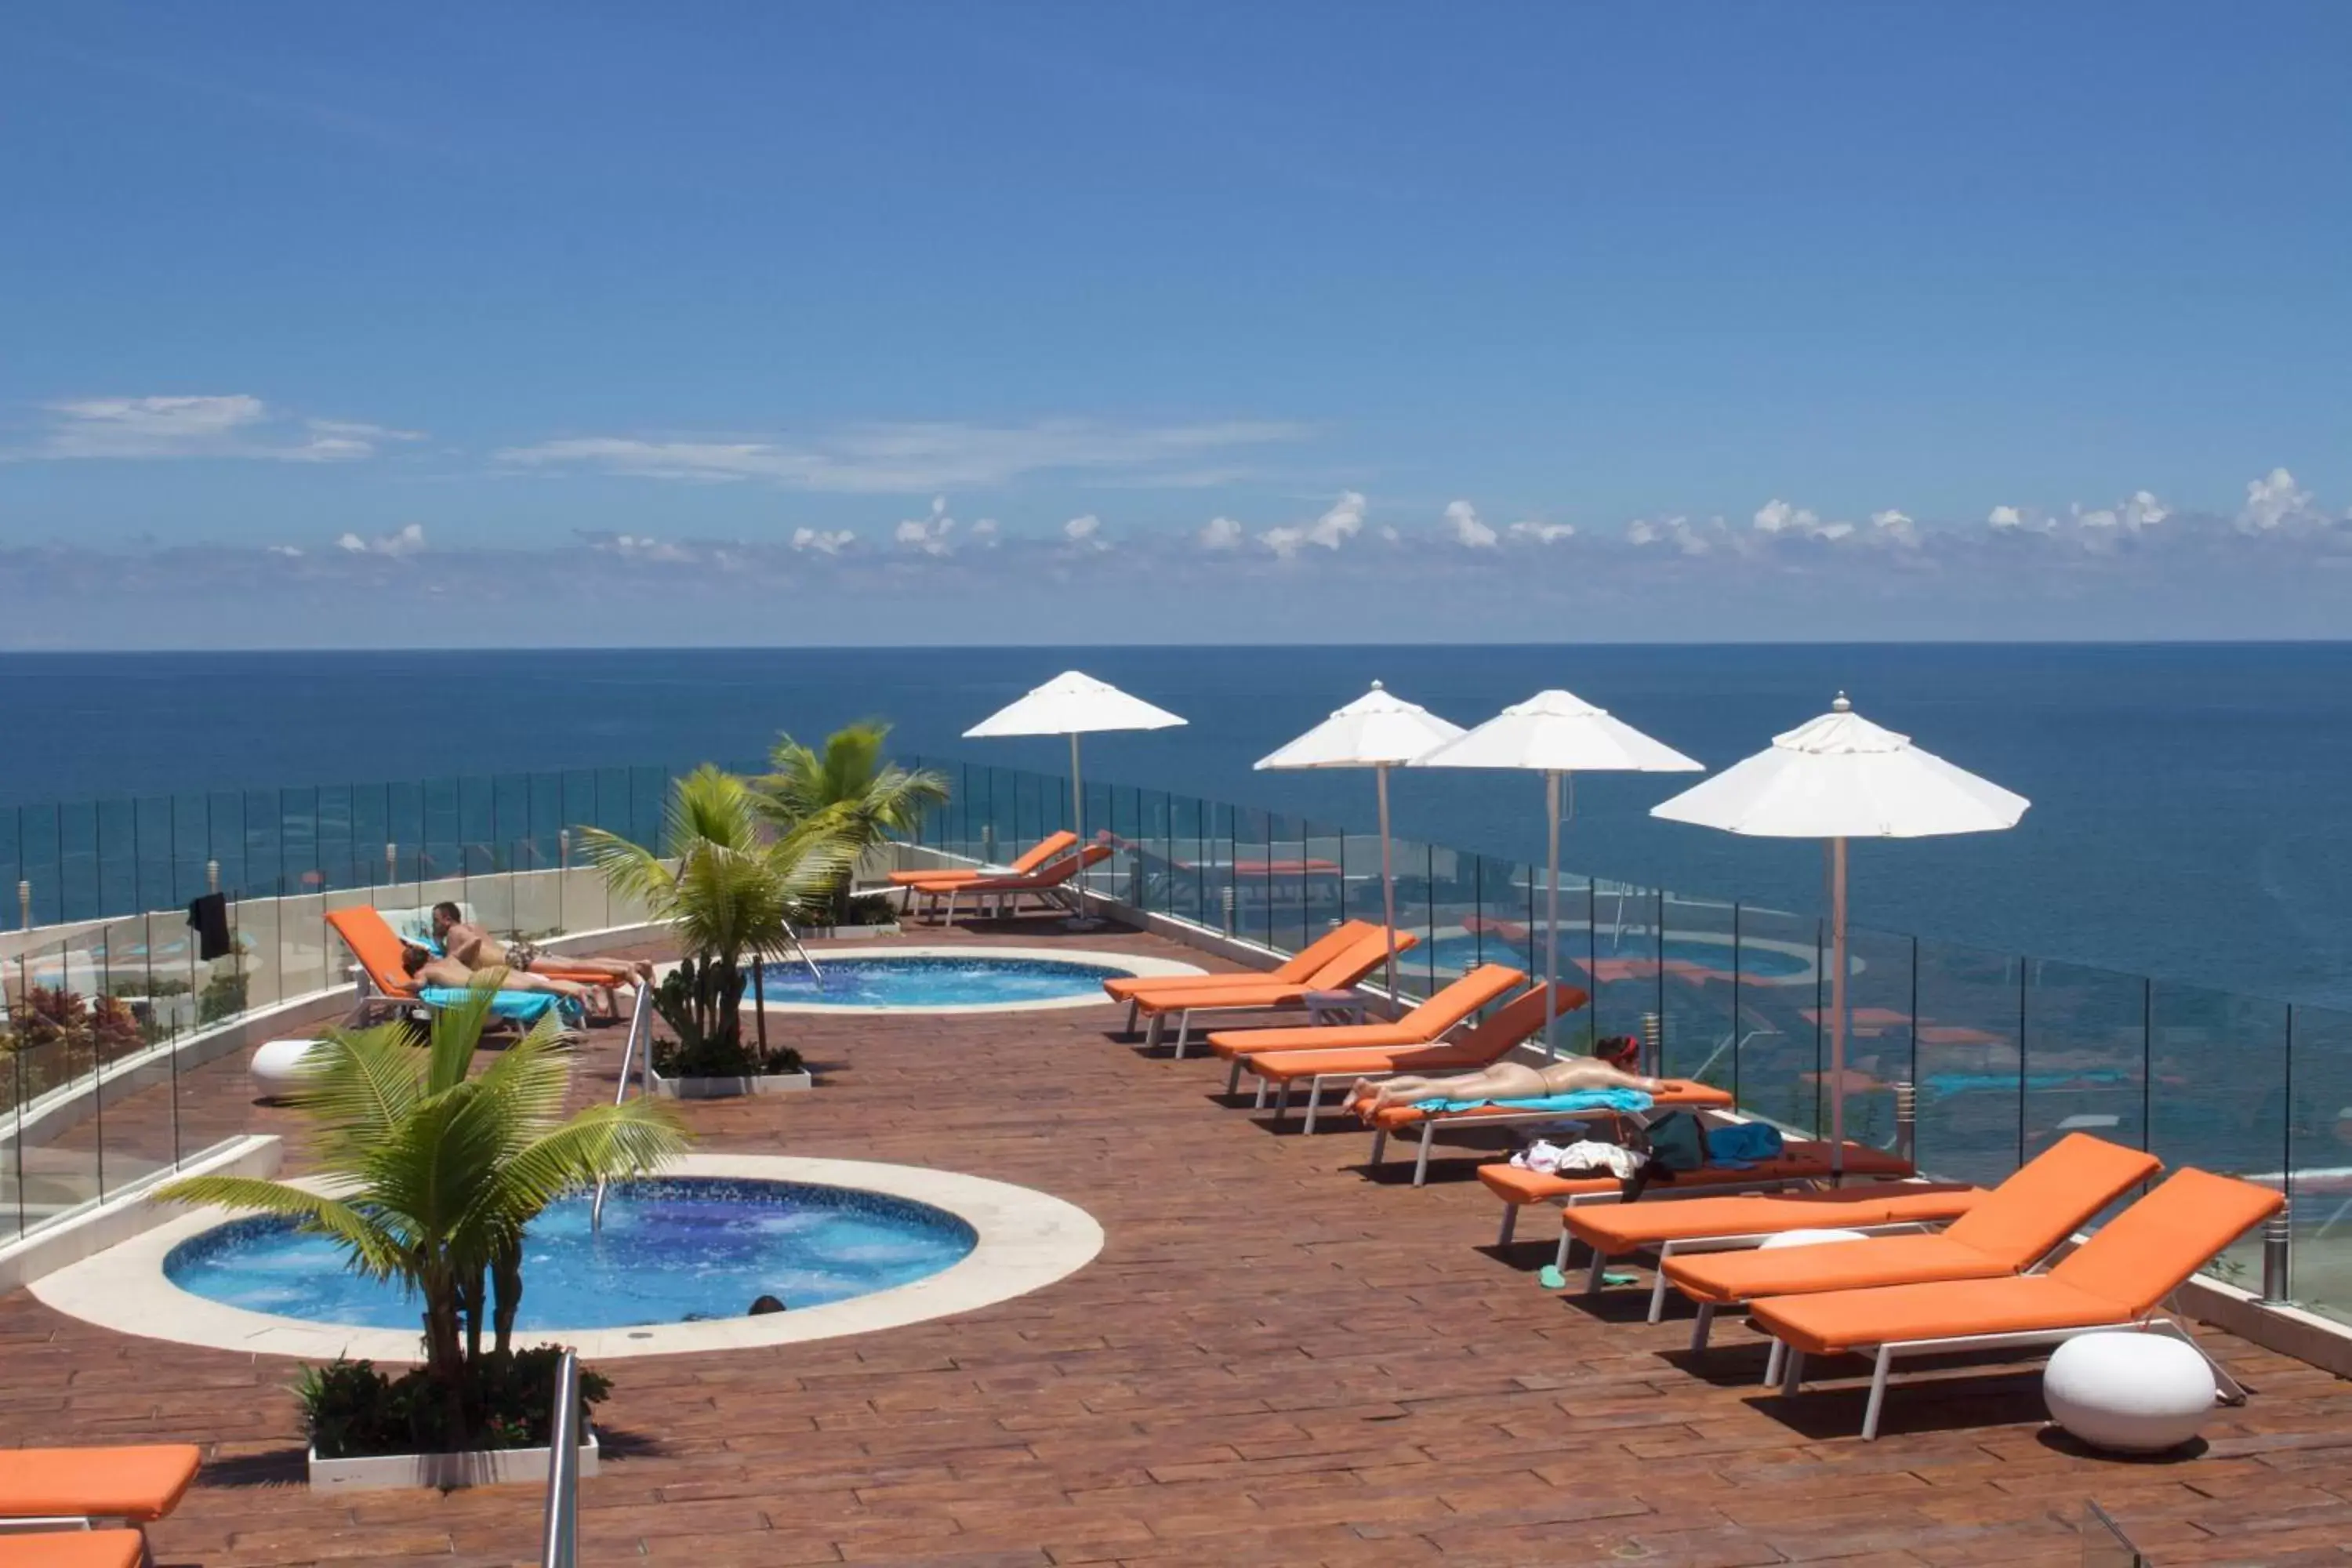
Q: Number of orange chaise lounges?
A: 15